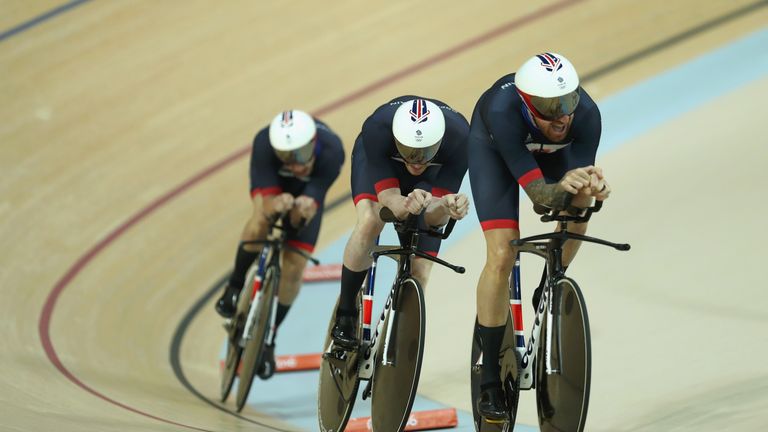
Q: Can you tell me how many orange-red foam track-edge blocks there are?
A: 3